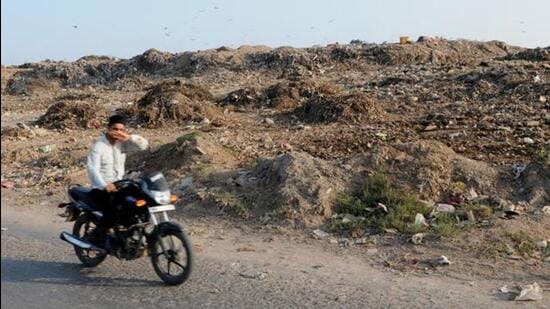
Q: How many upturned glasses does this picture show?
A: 0